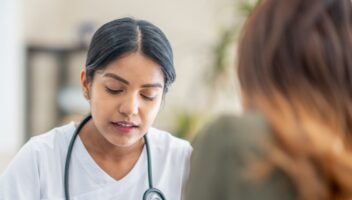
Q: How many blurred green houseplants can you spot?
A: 2